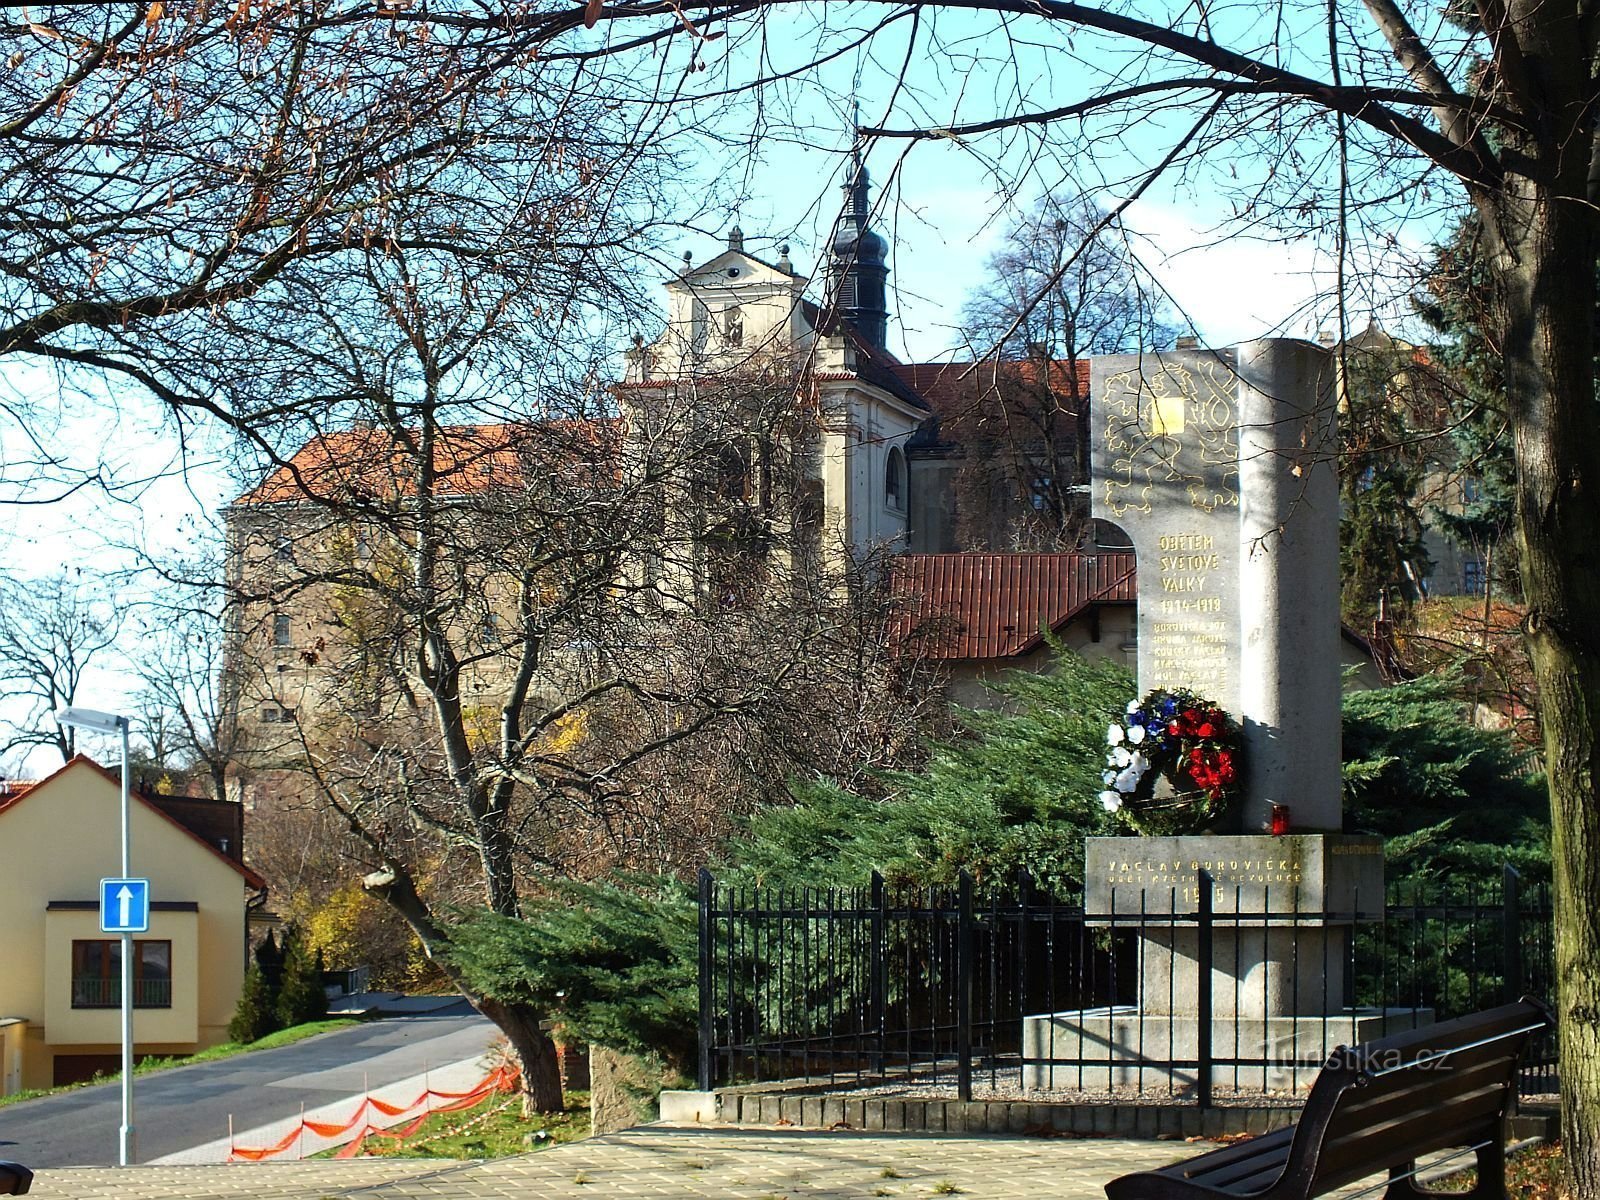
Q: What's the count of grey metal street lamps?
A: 1